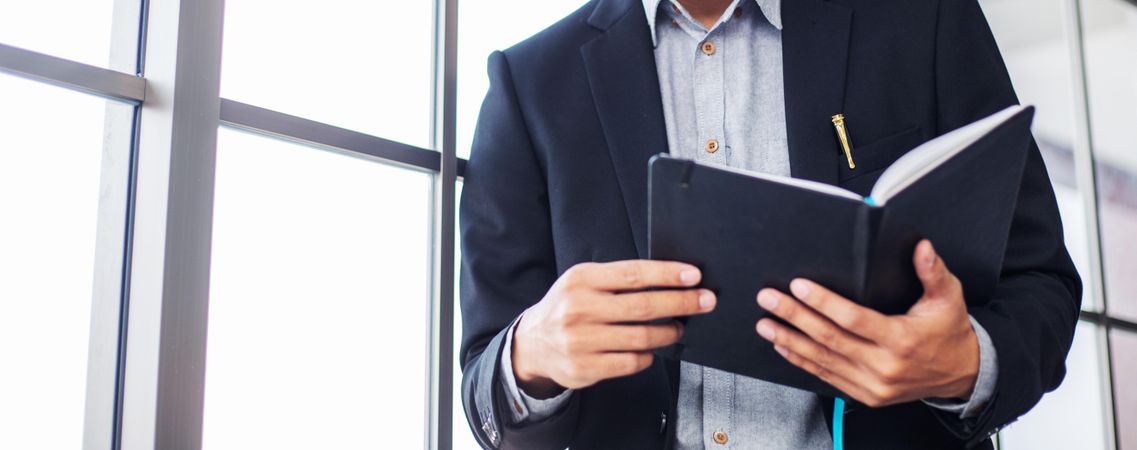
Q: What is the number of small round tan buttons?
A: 3